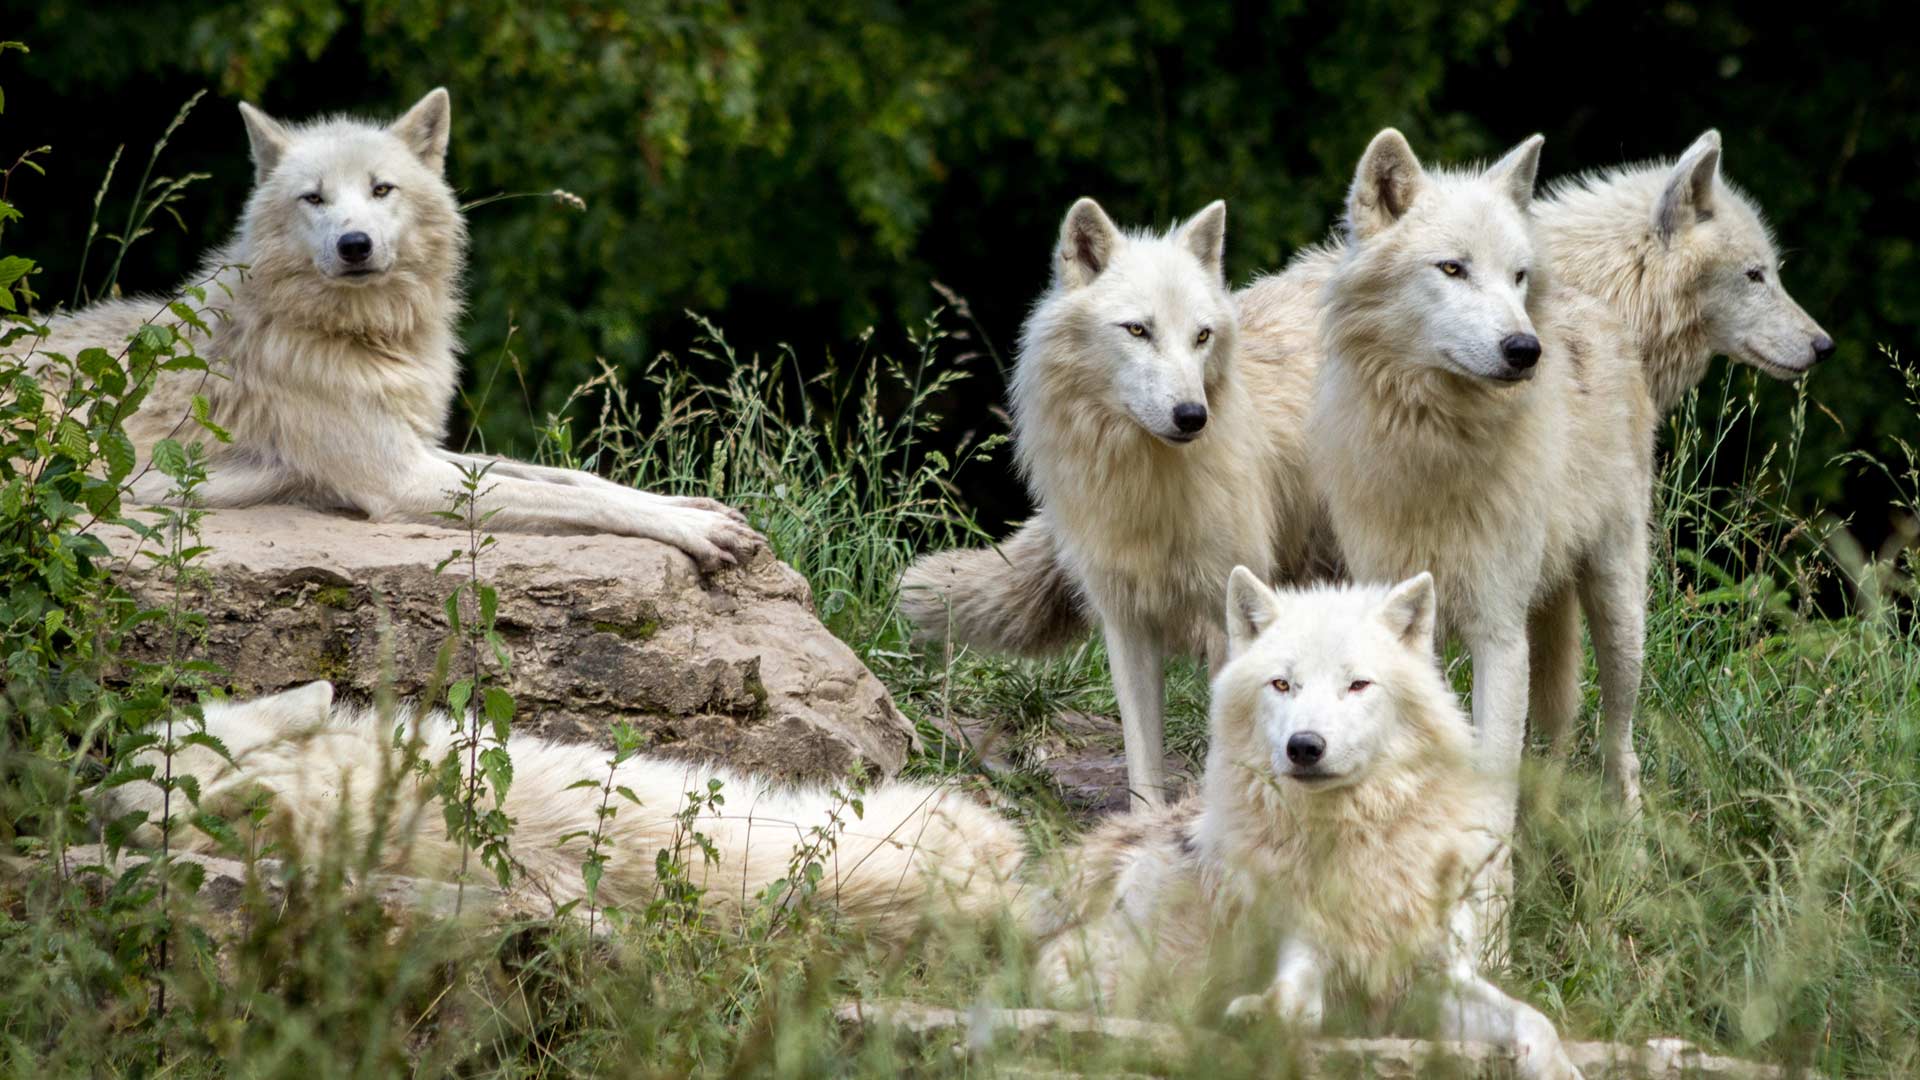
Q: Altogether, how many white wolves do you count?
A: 6